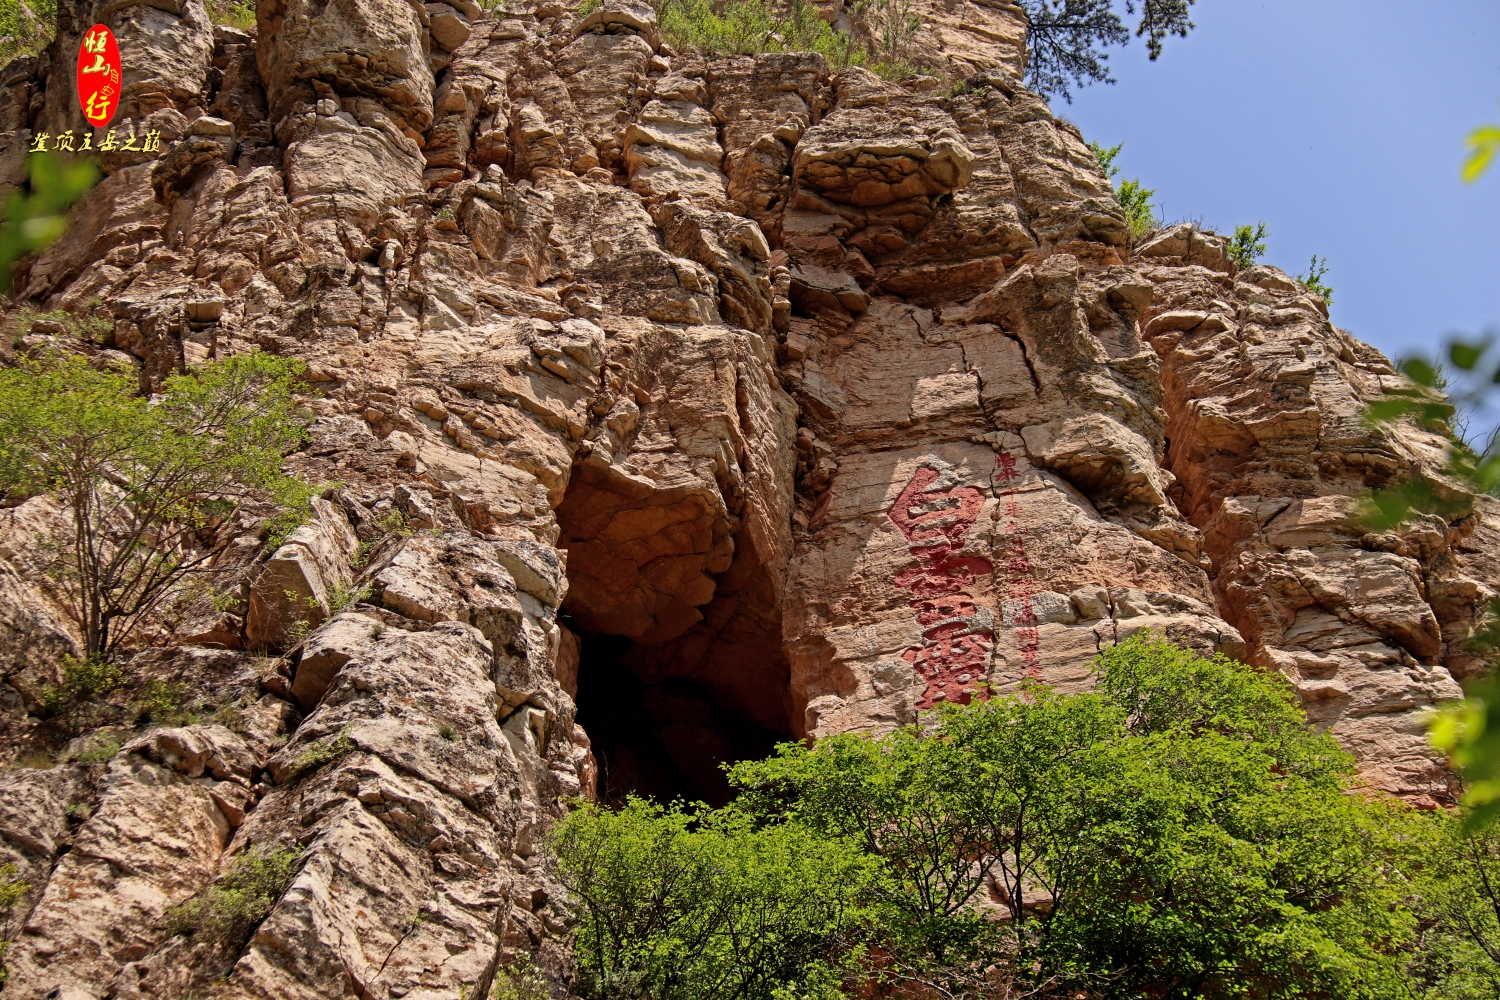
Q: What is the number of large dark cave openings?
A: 1